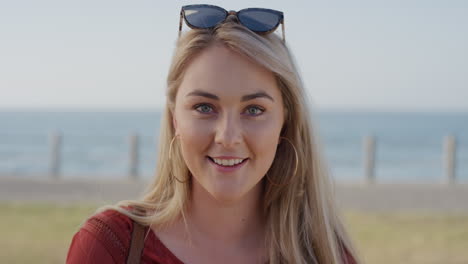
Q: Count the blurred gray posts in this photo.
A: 4